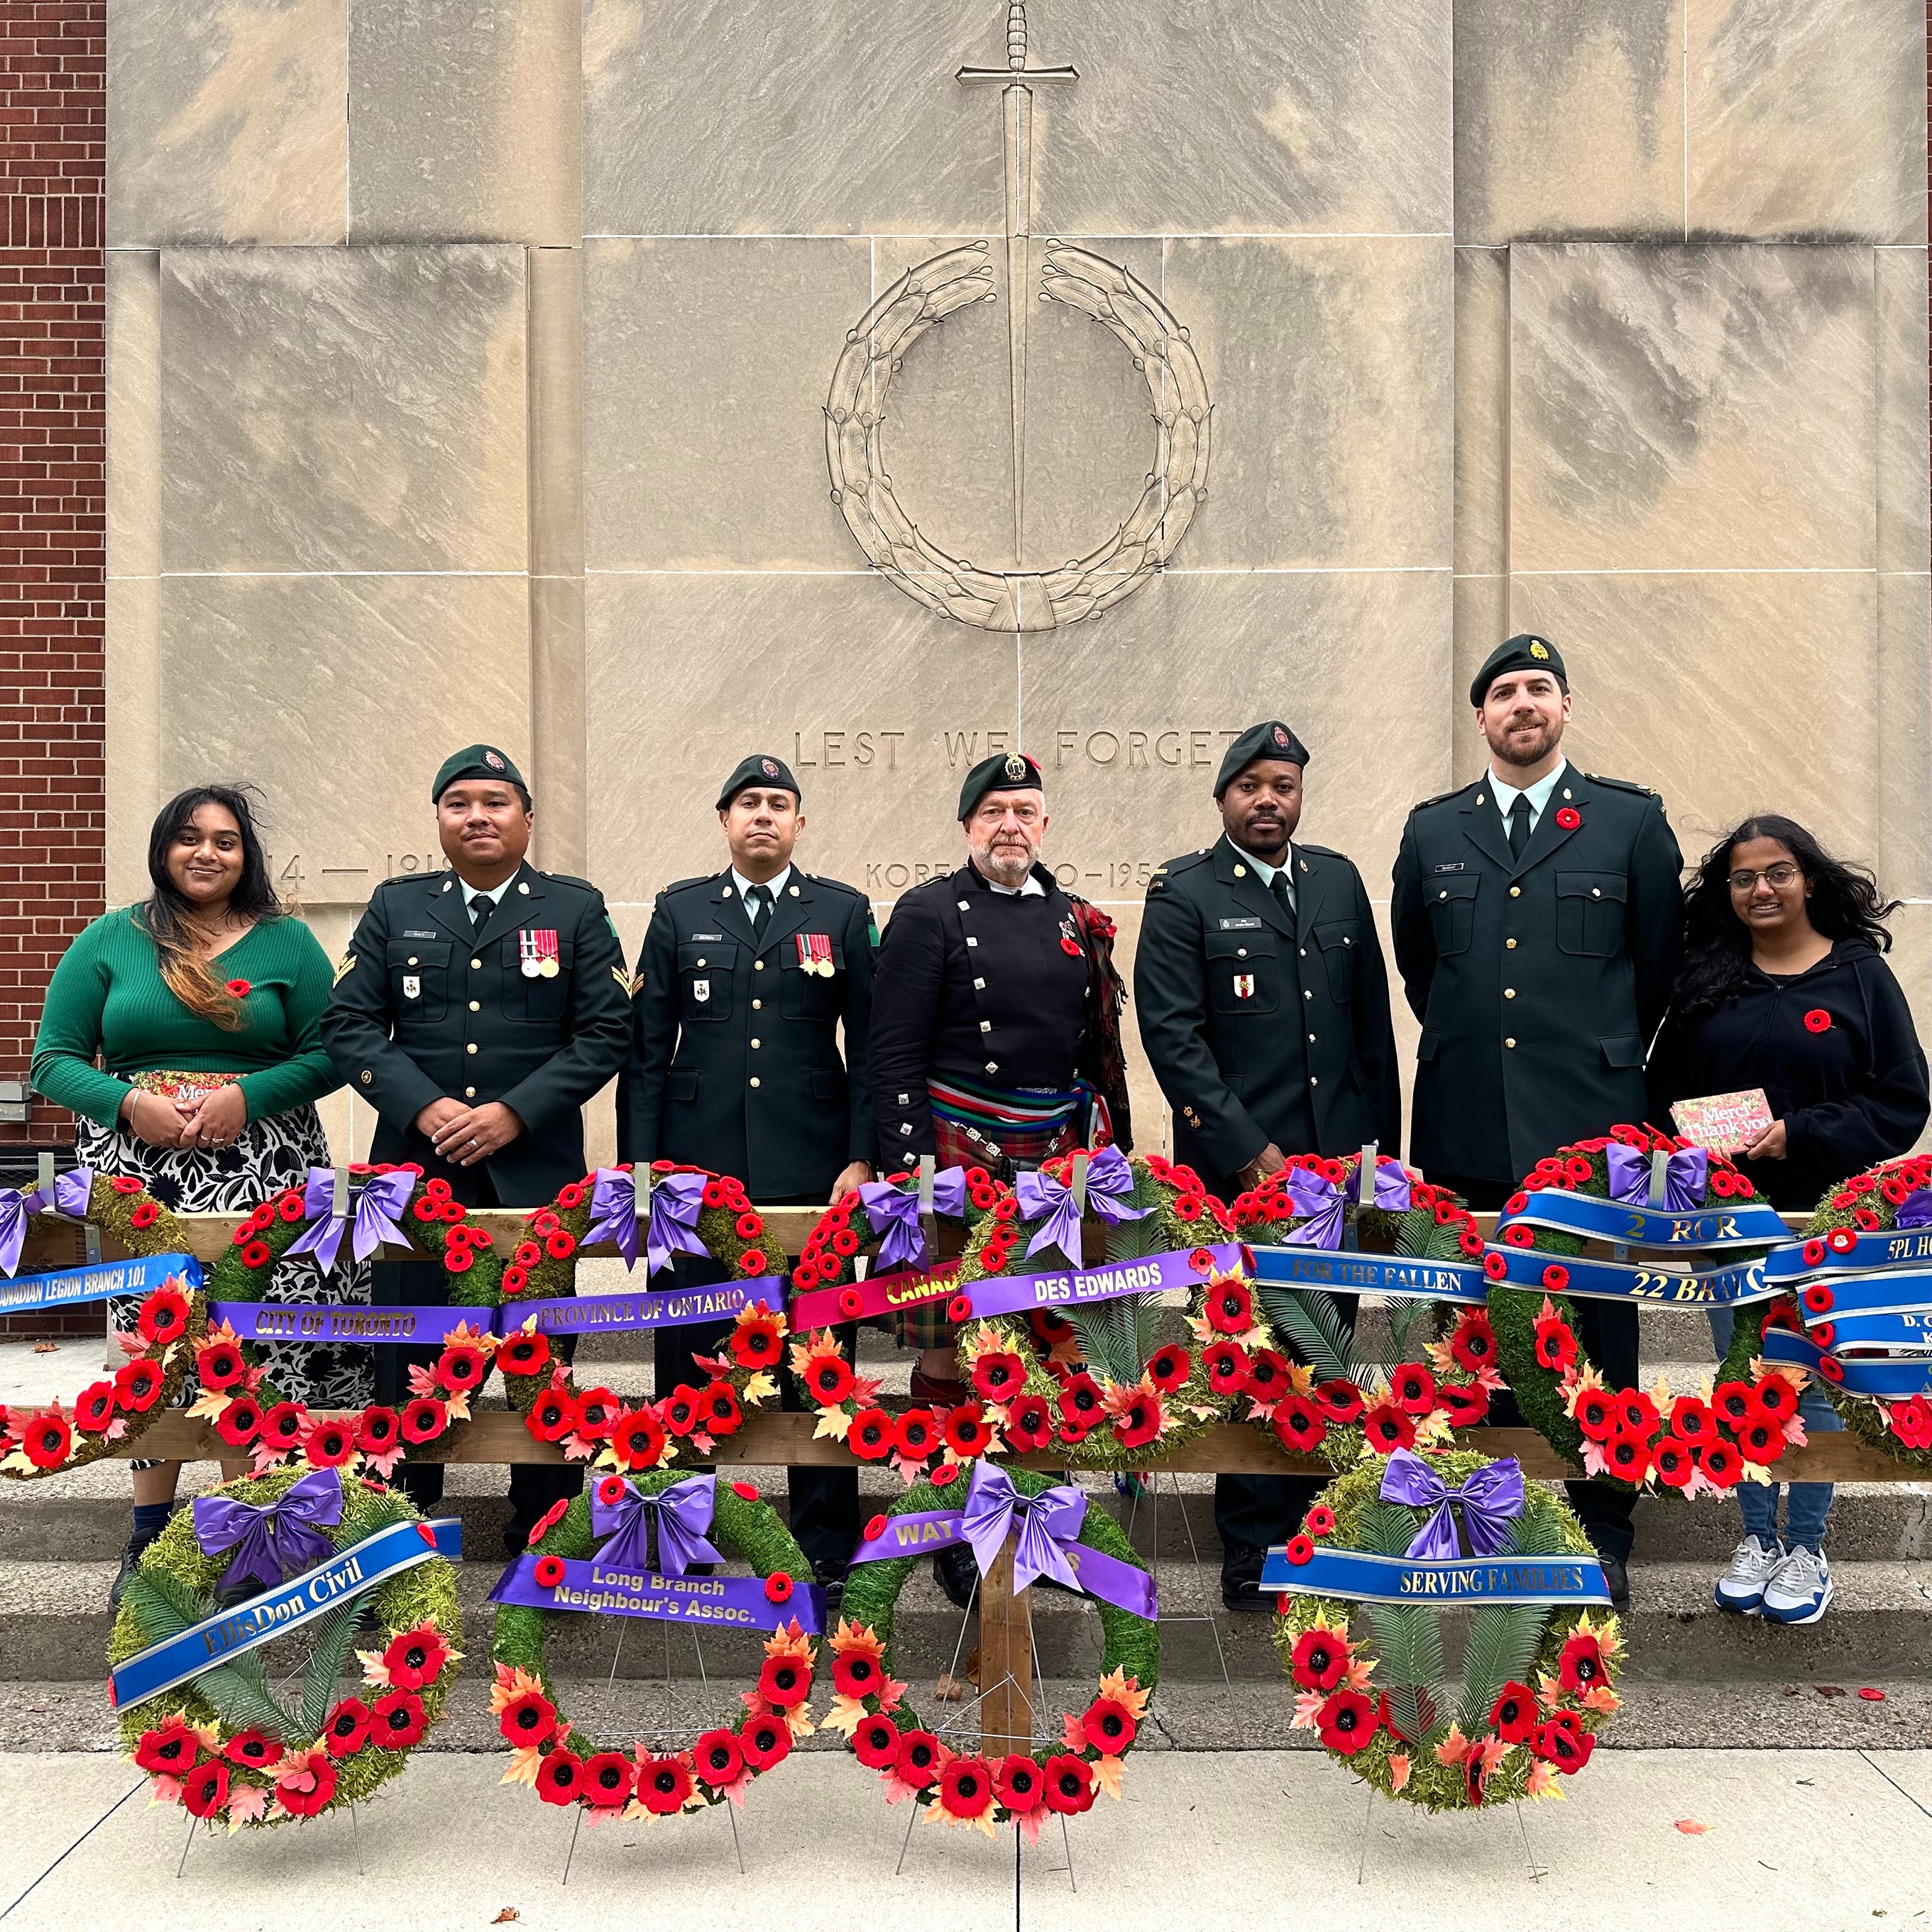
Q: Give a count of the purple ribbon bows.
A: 12